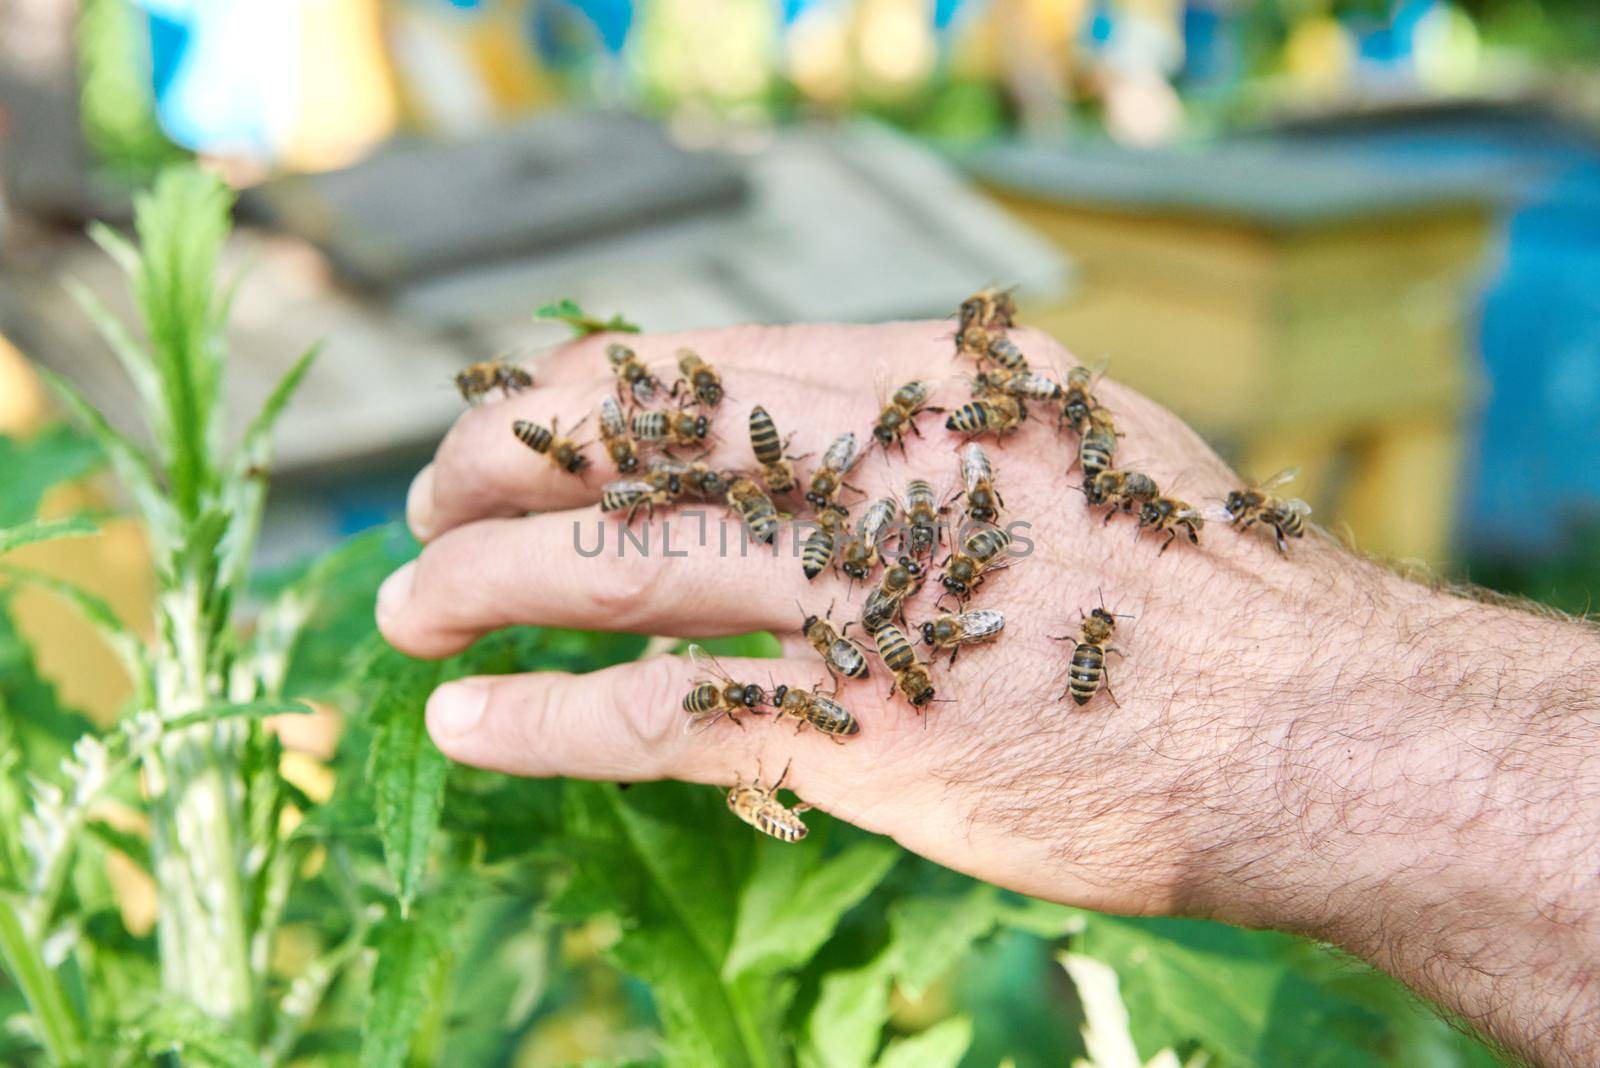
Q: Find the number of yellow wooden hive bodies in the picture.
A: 1